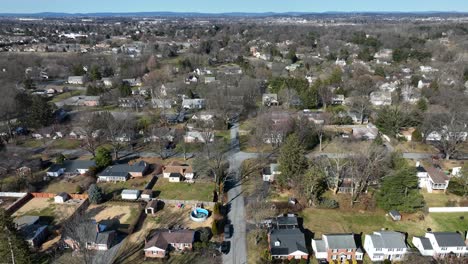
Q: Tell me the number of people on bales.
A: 0